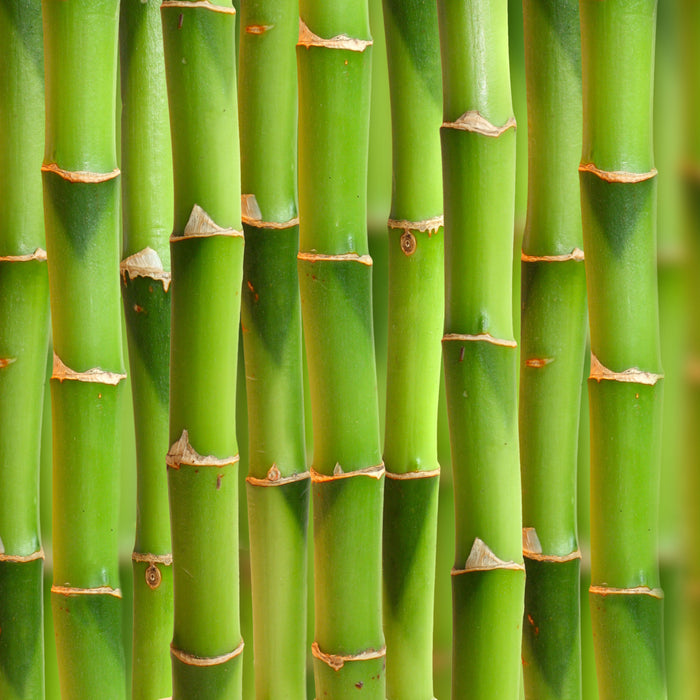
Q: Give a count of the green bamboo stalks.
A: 10